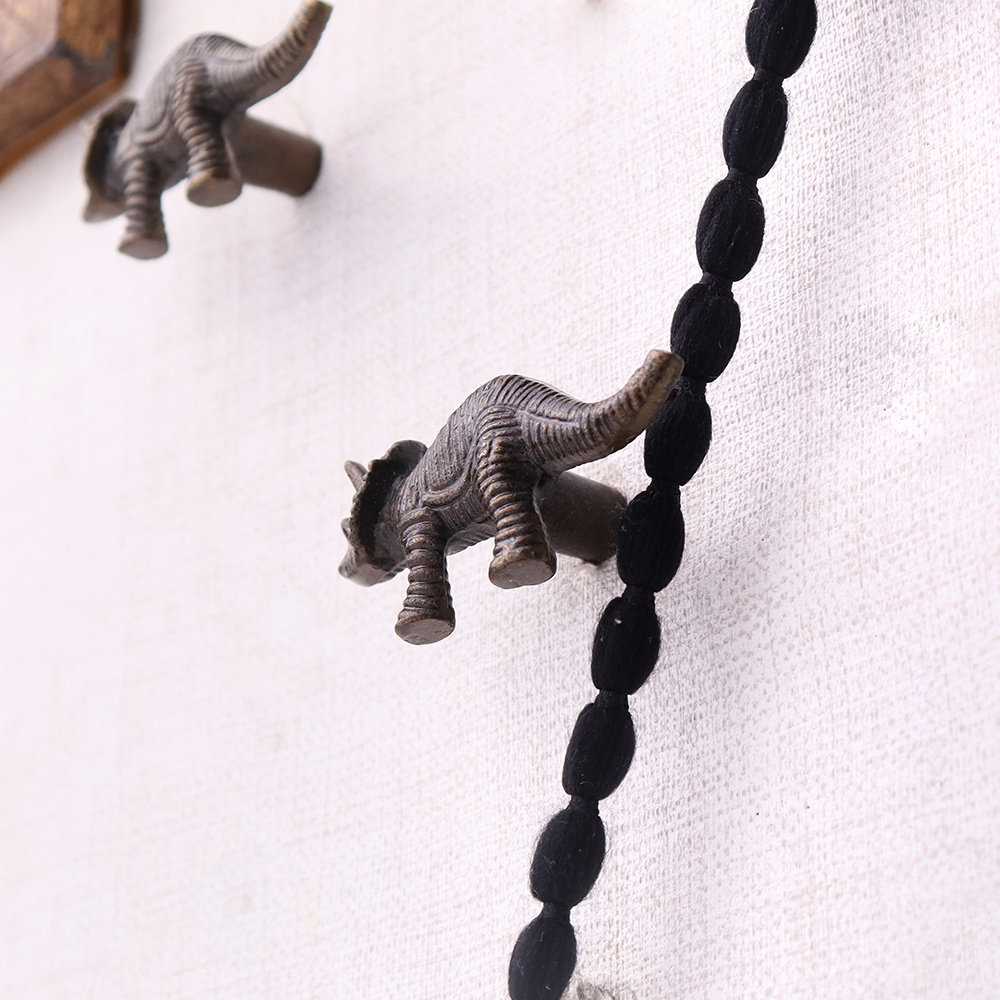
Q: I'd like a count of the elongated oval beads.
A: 10